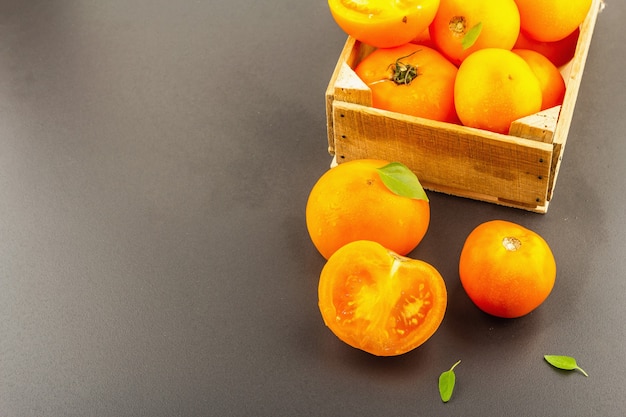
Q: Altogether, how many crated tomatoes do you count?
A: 8